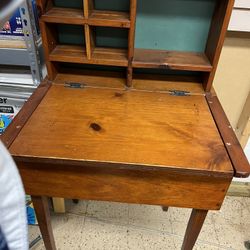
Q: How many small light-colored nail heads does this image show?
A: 4